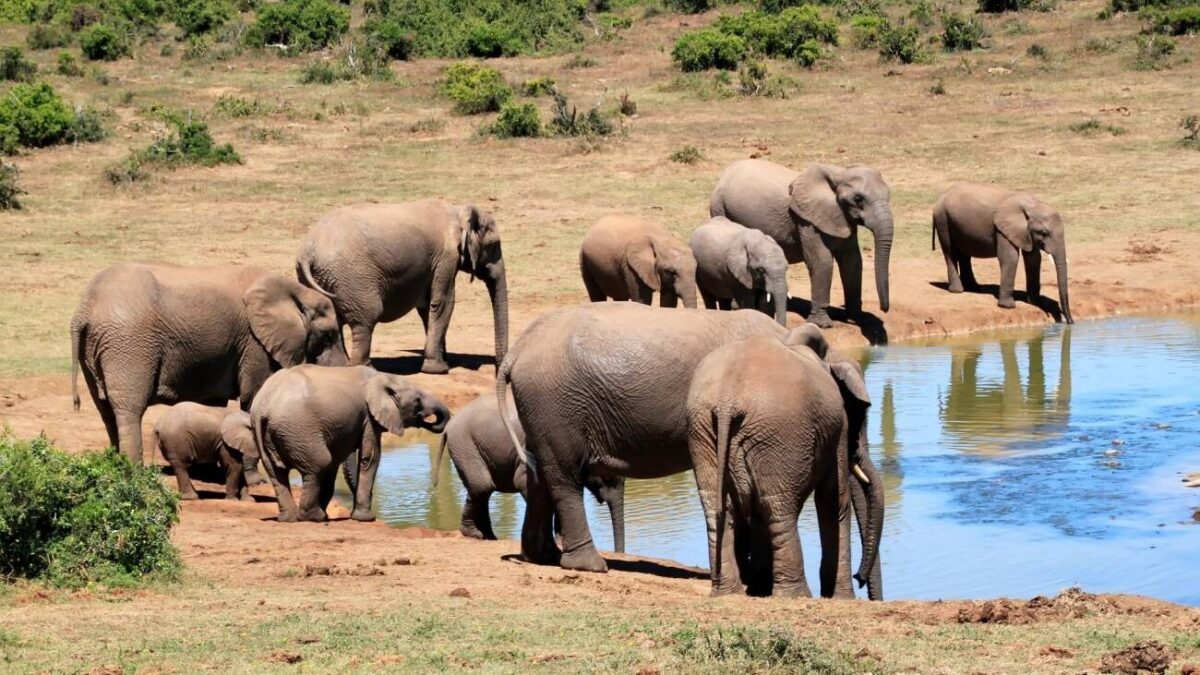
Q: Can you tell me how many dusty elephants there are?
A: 11